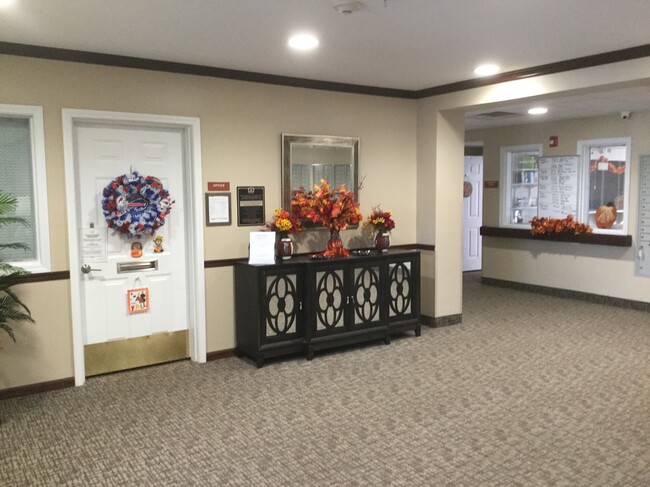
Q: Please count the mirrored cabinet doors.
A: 4